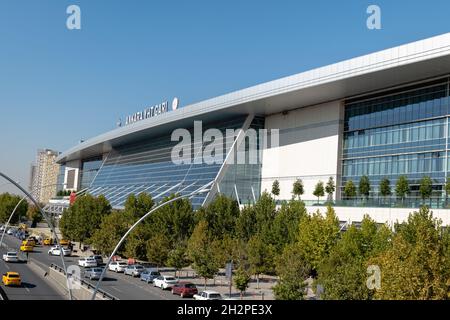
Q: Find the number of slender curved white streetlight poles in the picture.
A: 3